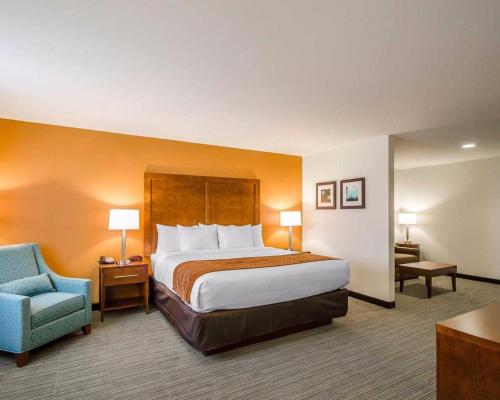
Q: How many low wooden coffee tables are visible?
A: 1